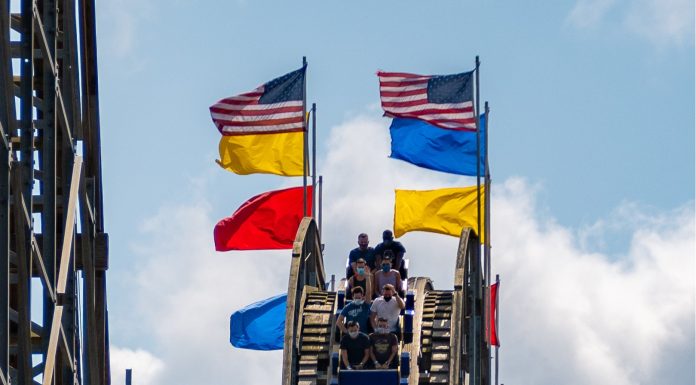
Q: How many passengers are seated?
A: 8